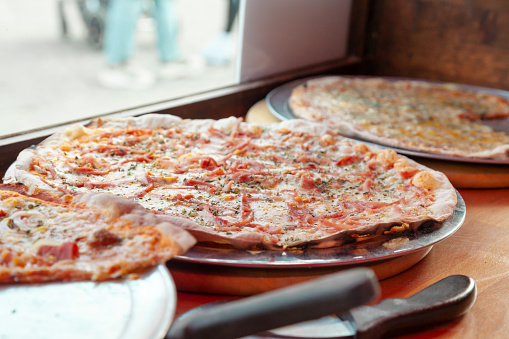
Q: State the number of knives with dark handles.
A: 2